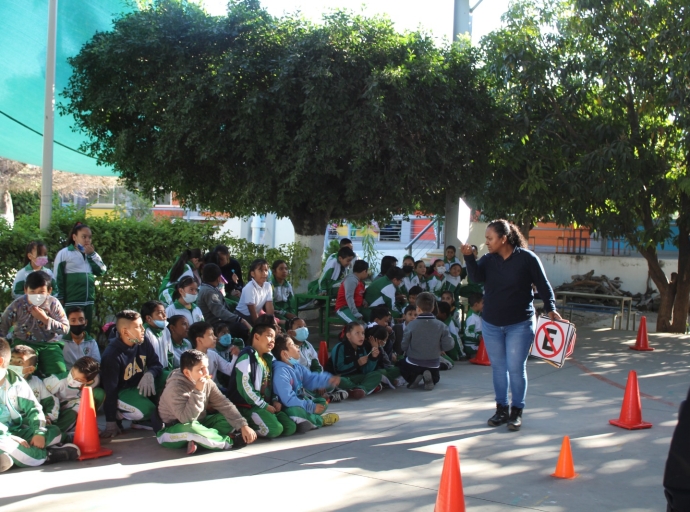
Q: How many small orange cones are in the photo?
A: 1